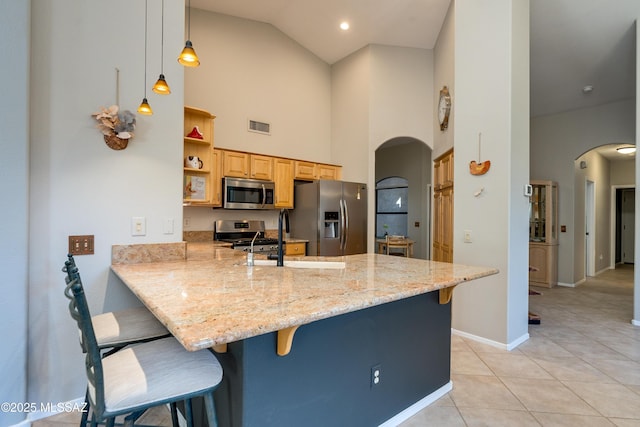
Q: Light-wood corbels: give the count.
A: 3